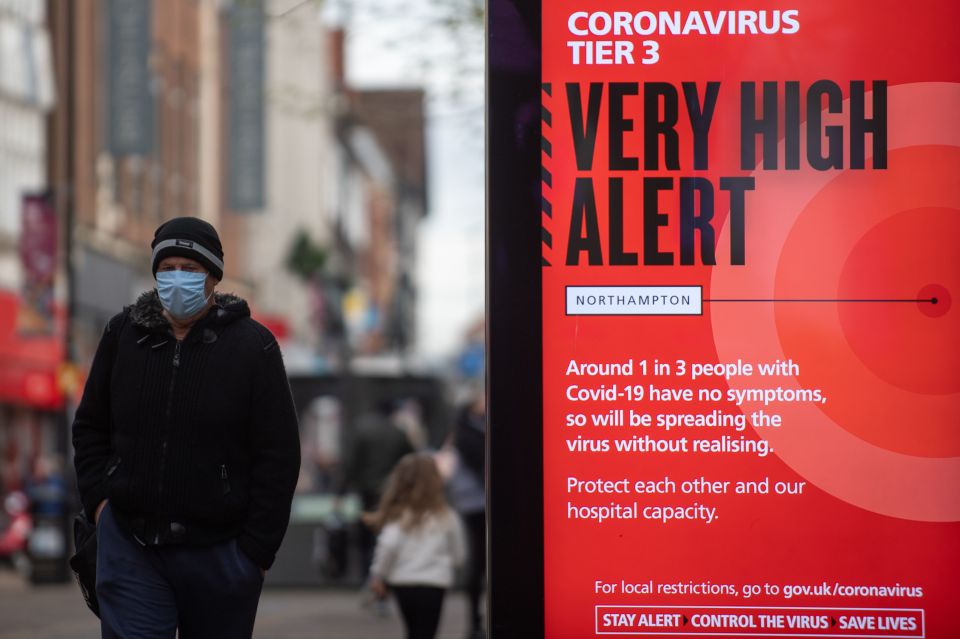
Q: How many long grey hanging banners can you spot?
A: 2